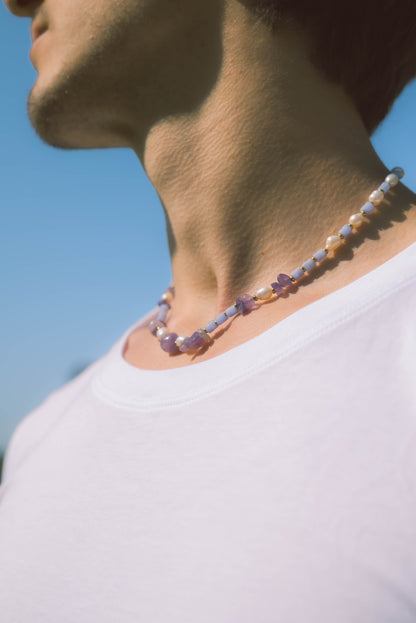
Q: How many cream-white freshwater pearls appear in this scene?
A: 8